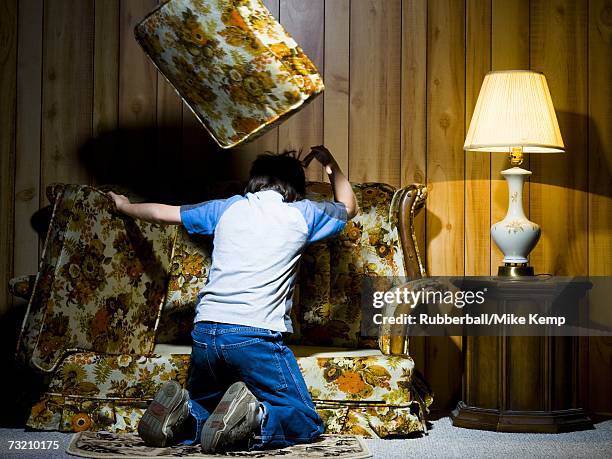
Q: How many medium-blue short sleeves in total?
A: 2